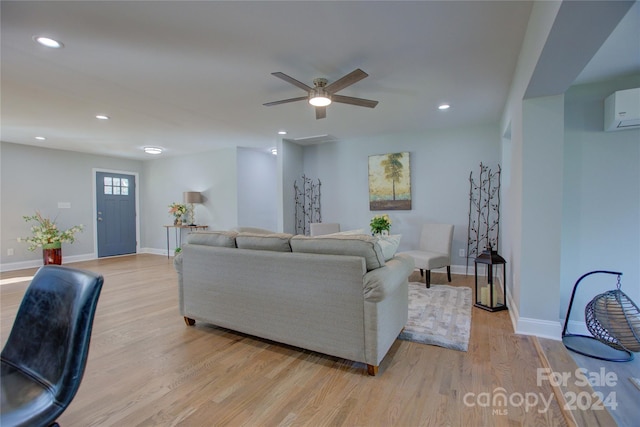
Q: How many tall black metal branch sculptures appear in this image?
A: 2